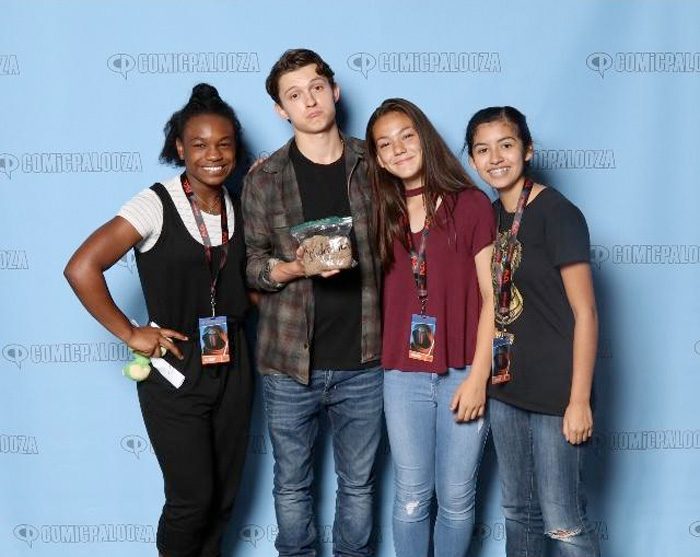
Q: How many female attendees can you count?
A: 3